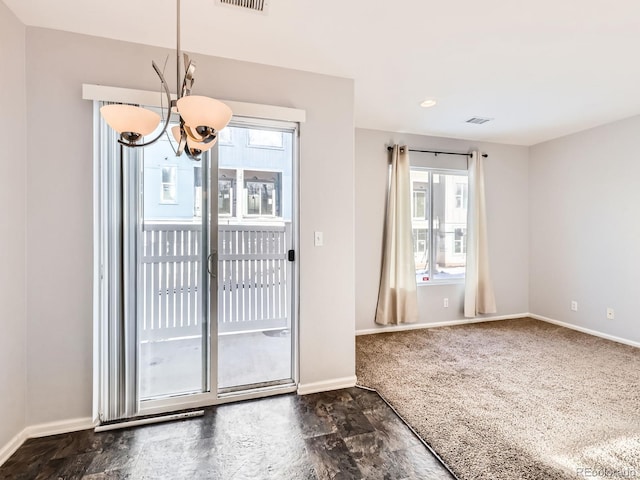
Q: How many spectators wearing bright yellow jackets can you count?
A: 0